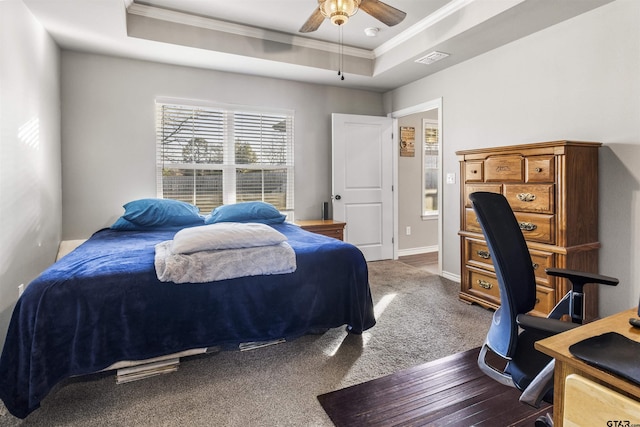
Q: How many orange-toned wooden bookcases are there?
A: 0